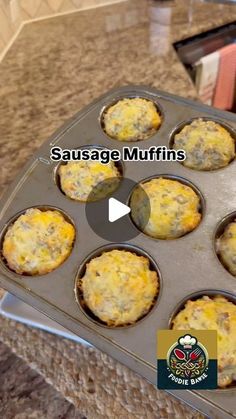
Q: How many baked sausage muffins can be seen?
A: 8